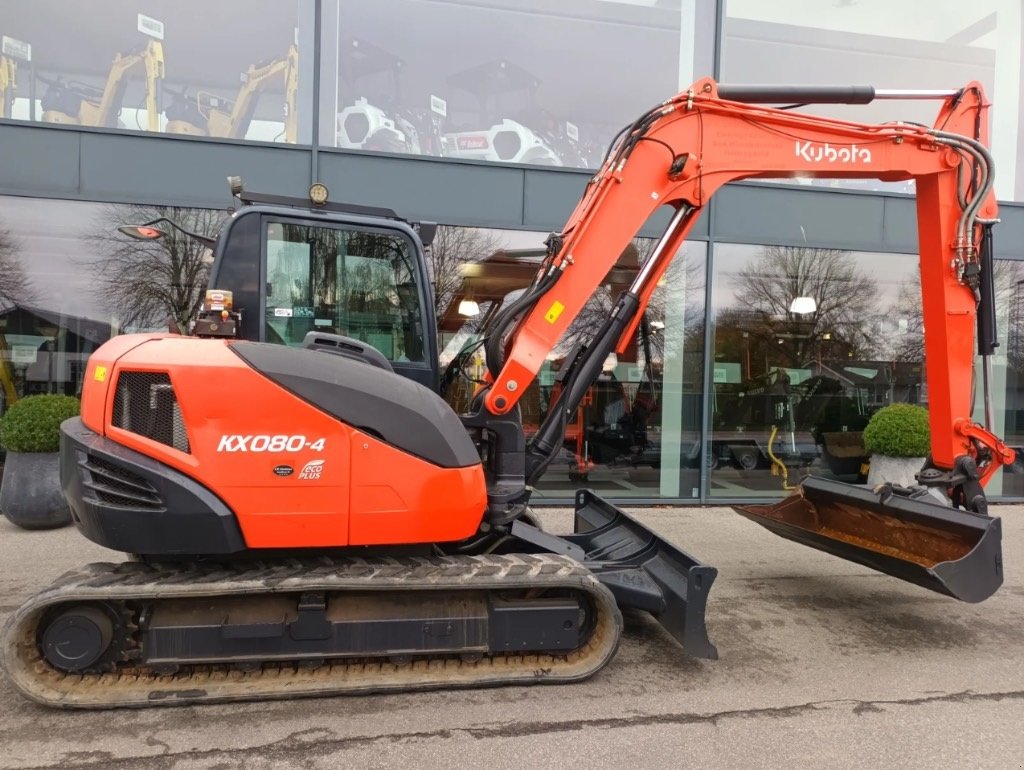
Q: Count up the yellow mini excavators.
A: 3